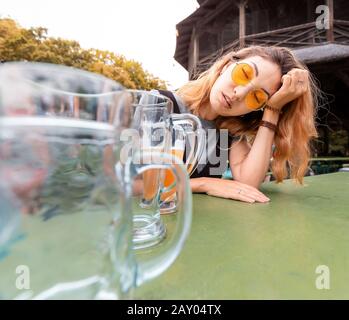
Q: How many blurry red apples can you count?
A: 0